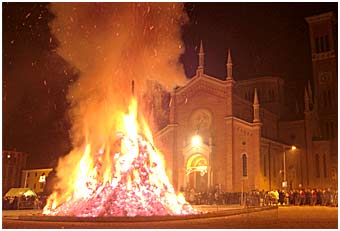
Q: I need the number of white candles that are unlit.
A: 0